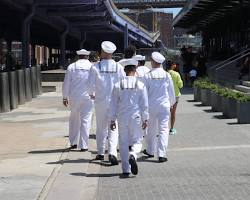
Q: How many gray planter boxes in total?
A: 5